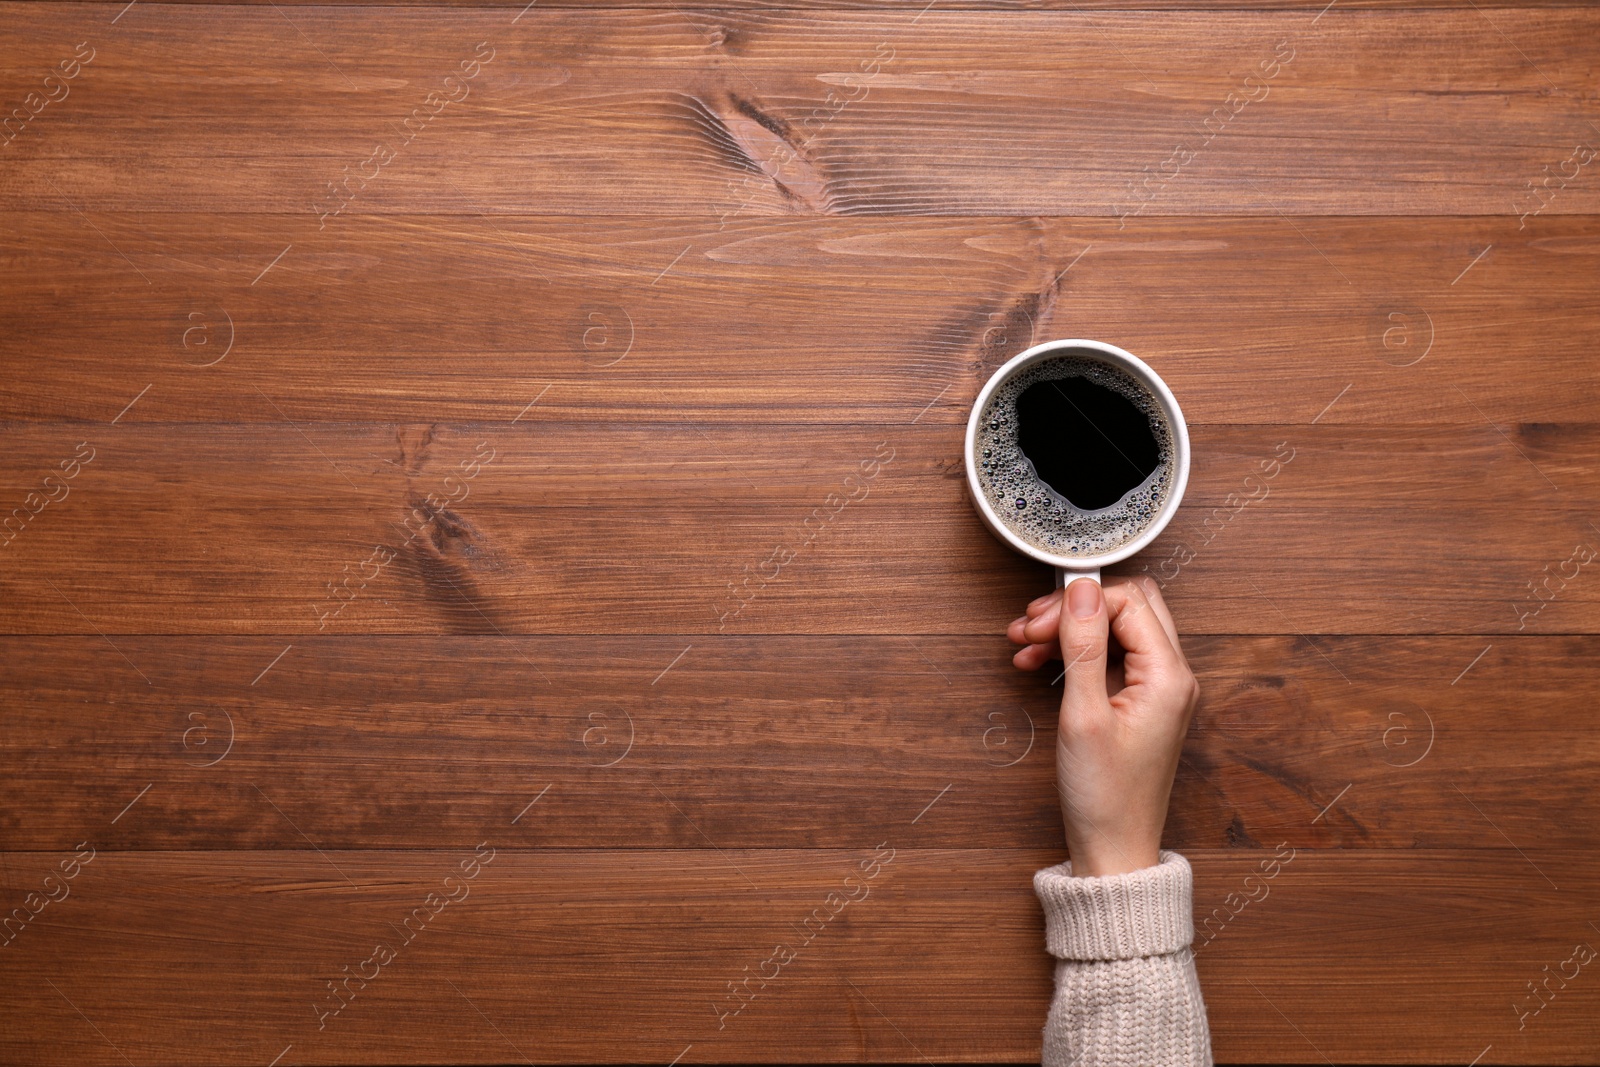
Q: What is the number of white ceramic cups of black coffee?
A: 1